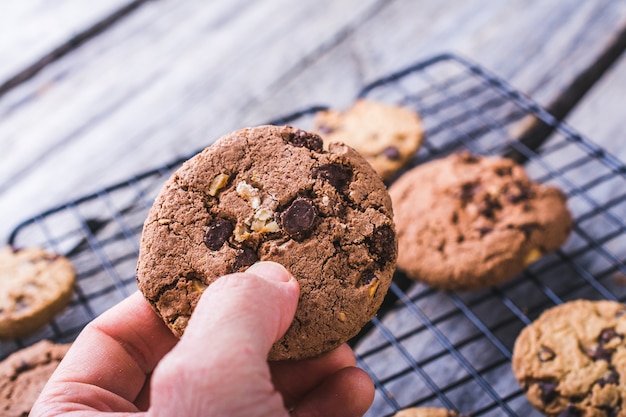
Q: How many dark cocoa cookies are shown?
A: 3